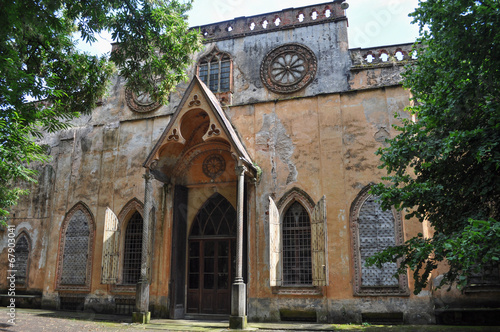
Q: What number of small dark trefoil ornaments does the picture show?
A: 3